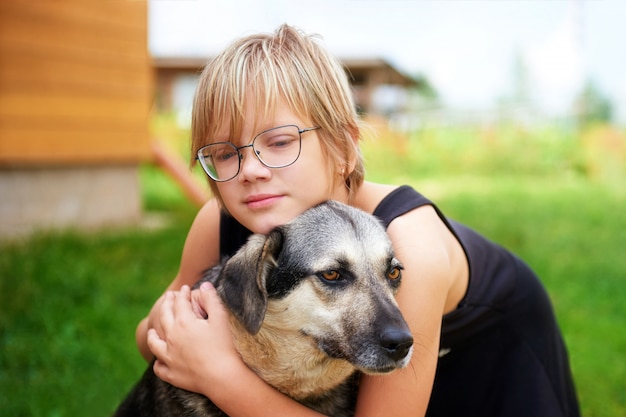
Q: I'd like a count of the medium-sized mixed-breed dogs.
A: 1